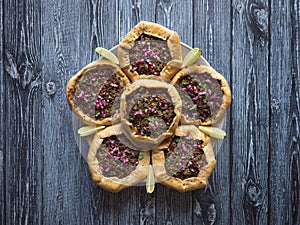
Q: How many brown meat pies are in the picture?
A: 6